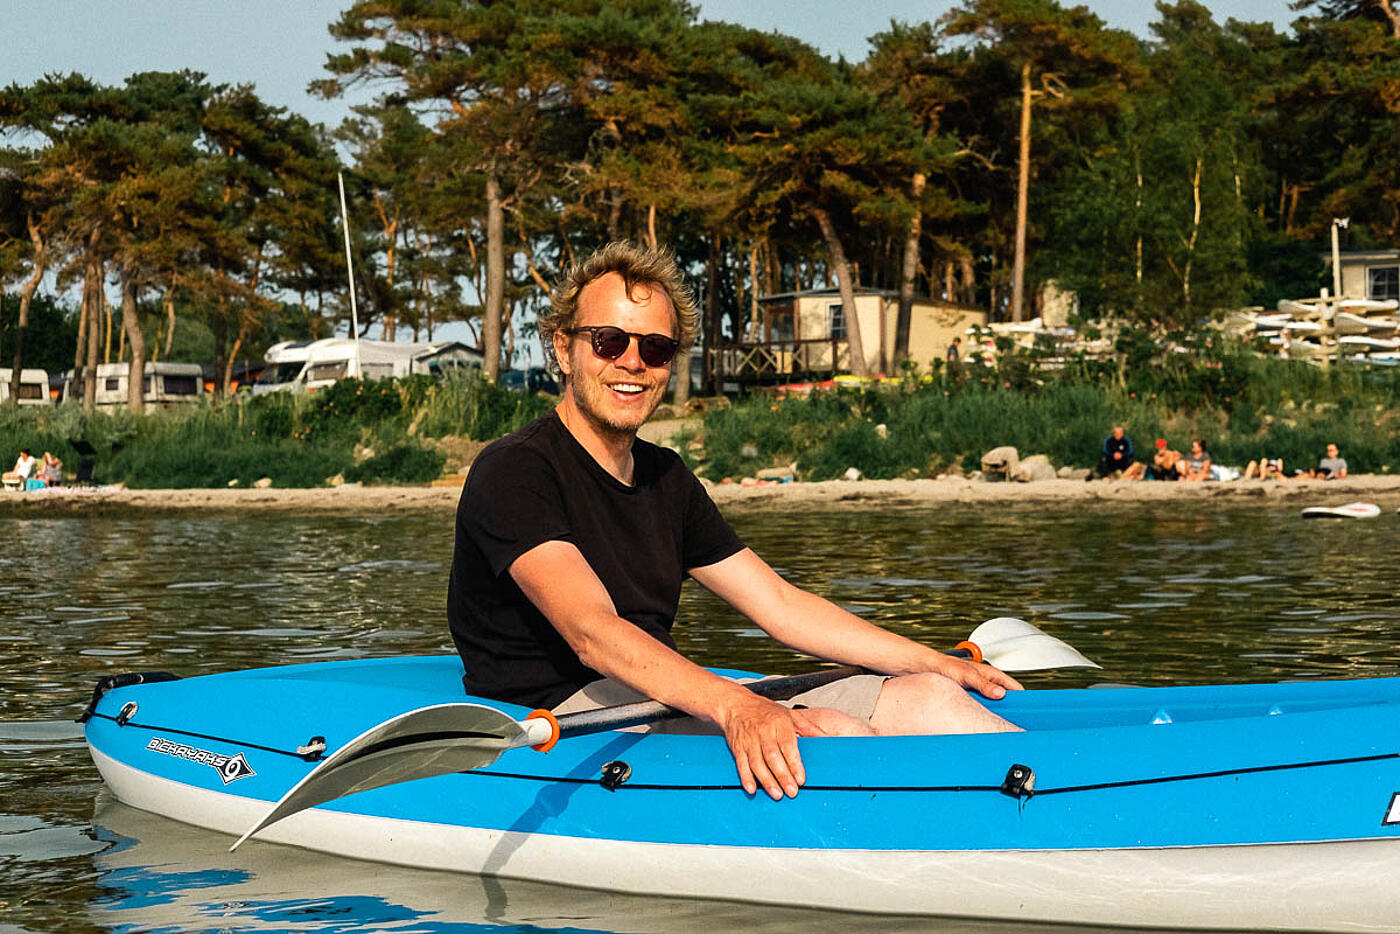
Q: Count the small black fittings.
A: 4